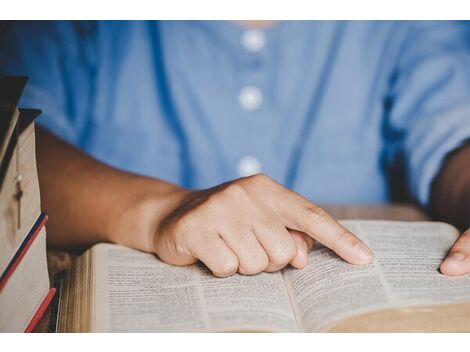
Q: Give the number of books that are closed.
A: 3